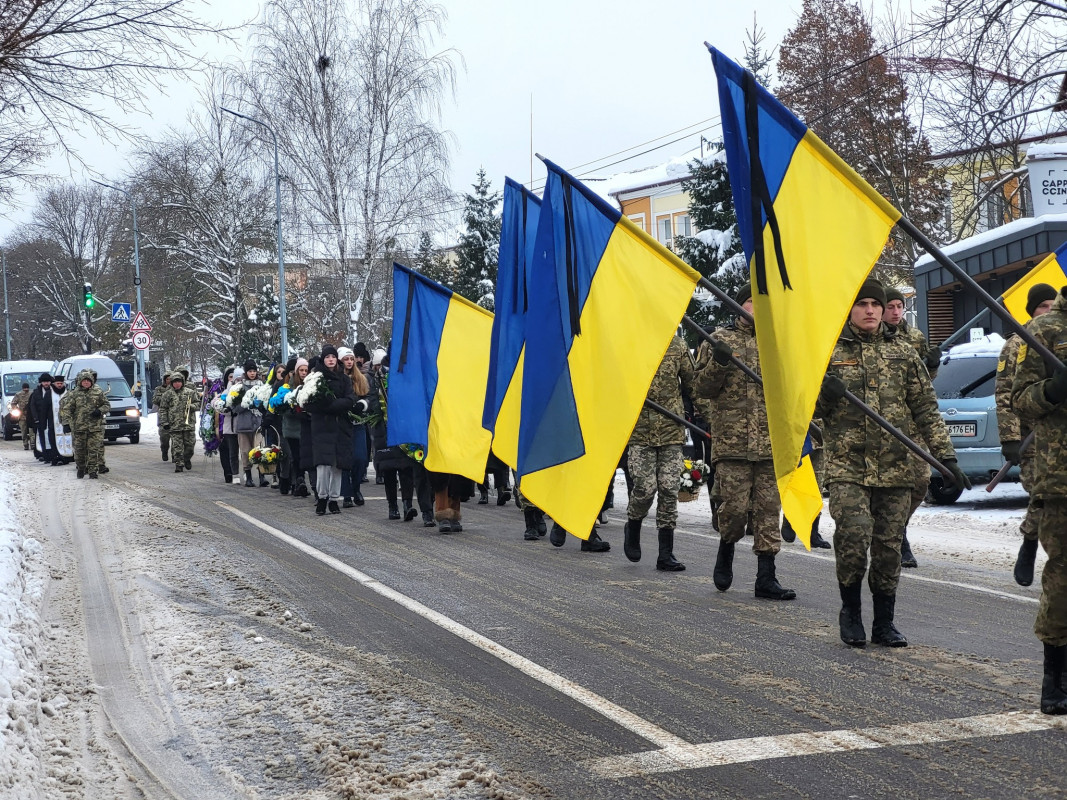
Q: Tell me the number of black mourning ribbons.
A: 4